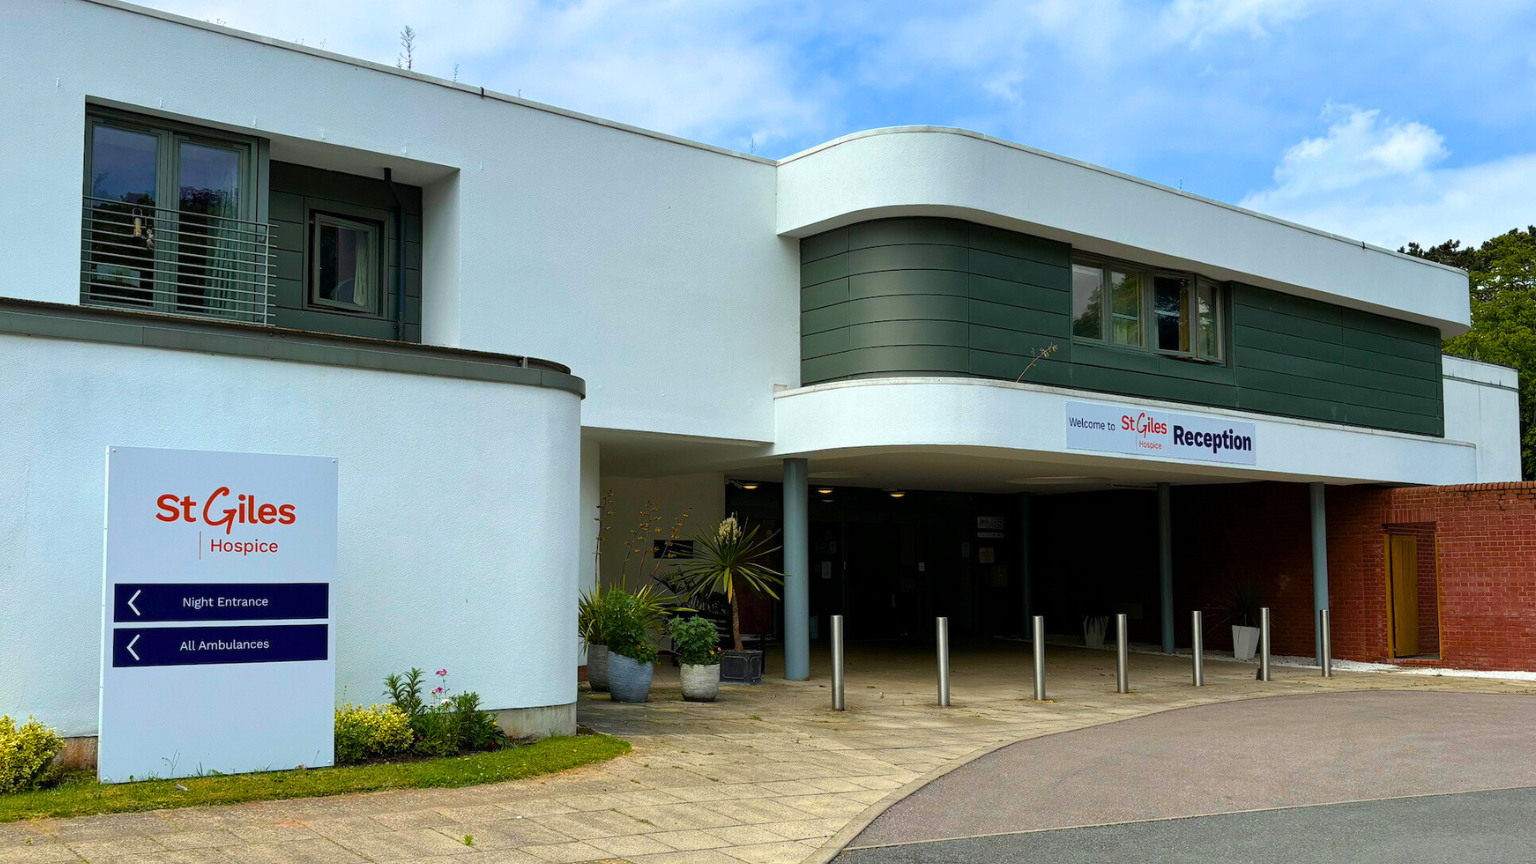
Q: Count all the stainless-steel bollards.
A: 7